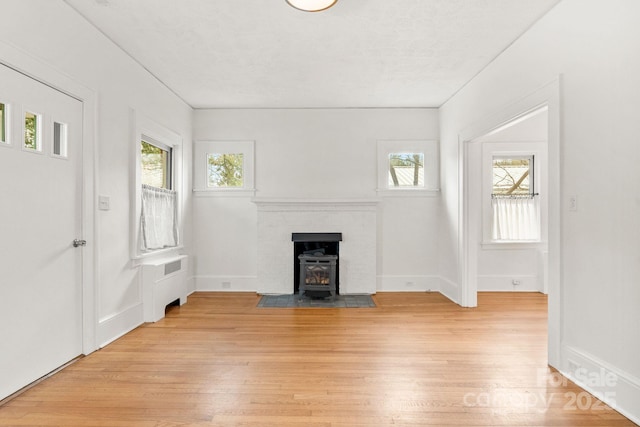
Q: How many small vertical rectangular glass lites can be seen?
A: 3